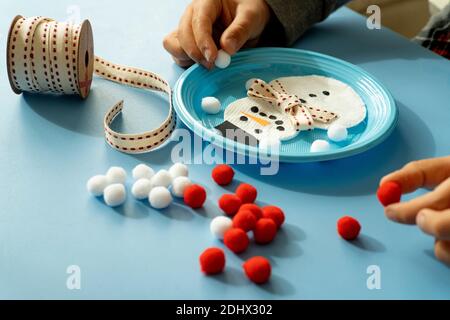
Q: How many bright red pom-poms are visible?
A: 13